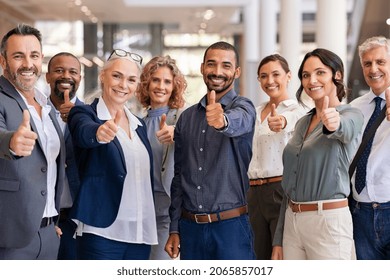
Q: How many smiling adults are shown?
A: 8